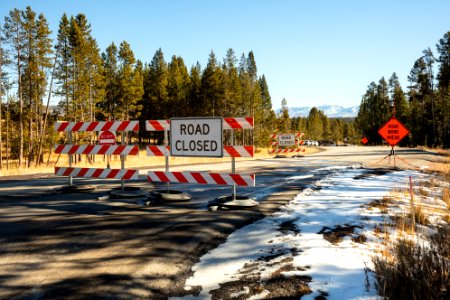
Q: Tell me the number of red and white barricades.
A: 3